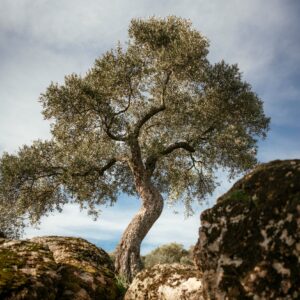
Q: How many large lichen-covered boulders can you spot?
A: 3